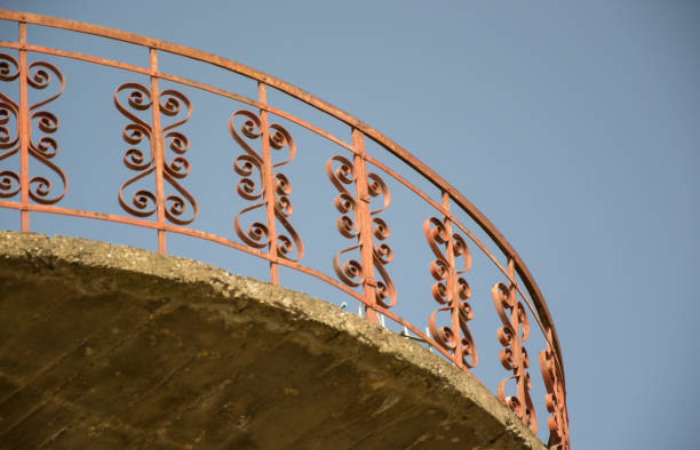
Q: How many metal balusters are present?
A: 7